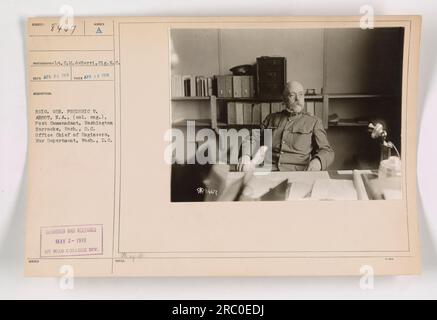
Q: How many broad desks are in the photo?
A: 1